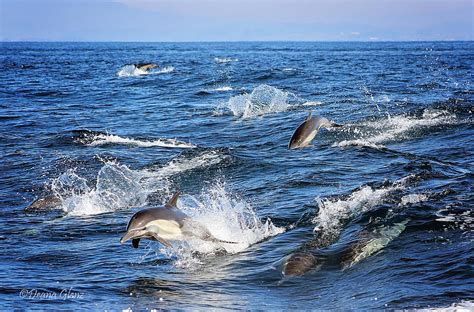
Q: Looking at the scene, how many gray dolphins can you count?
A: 6